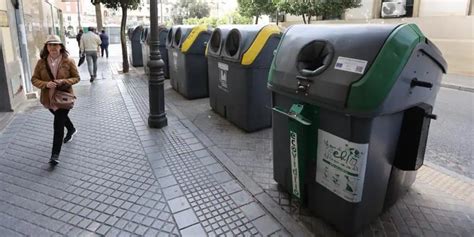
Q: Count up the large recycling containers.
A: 5